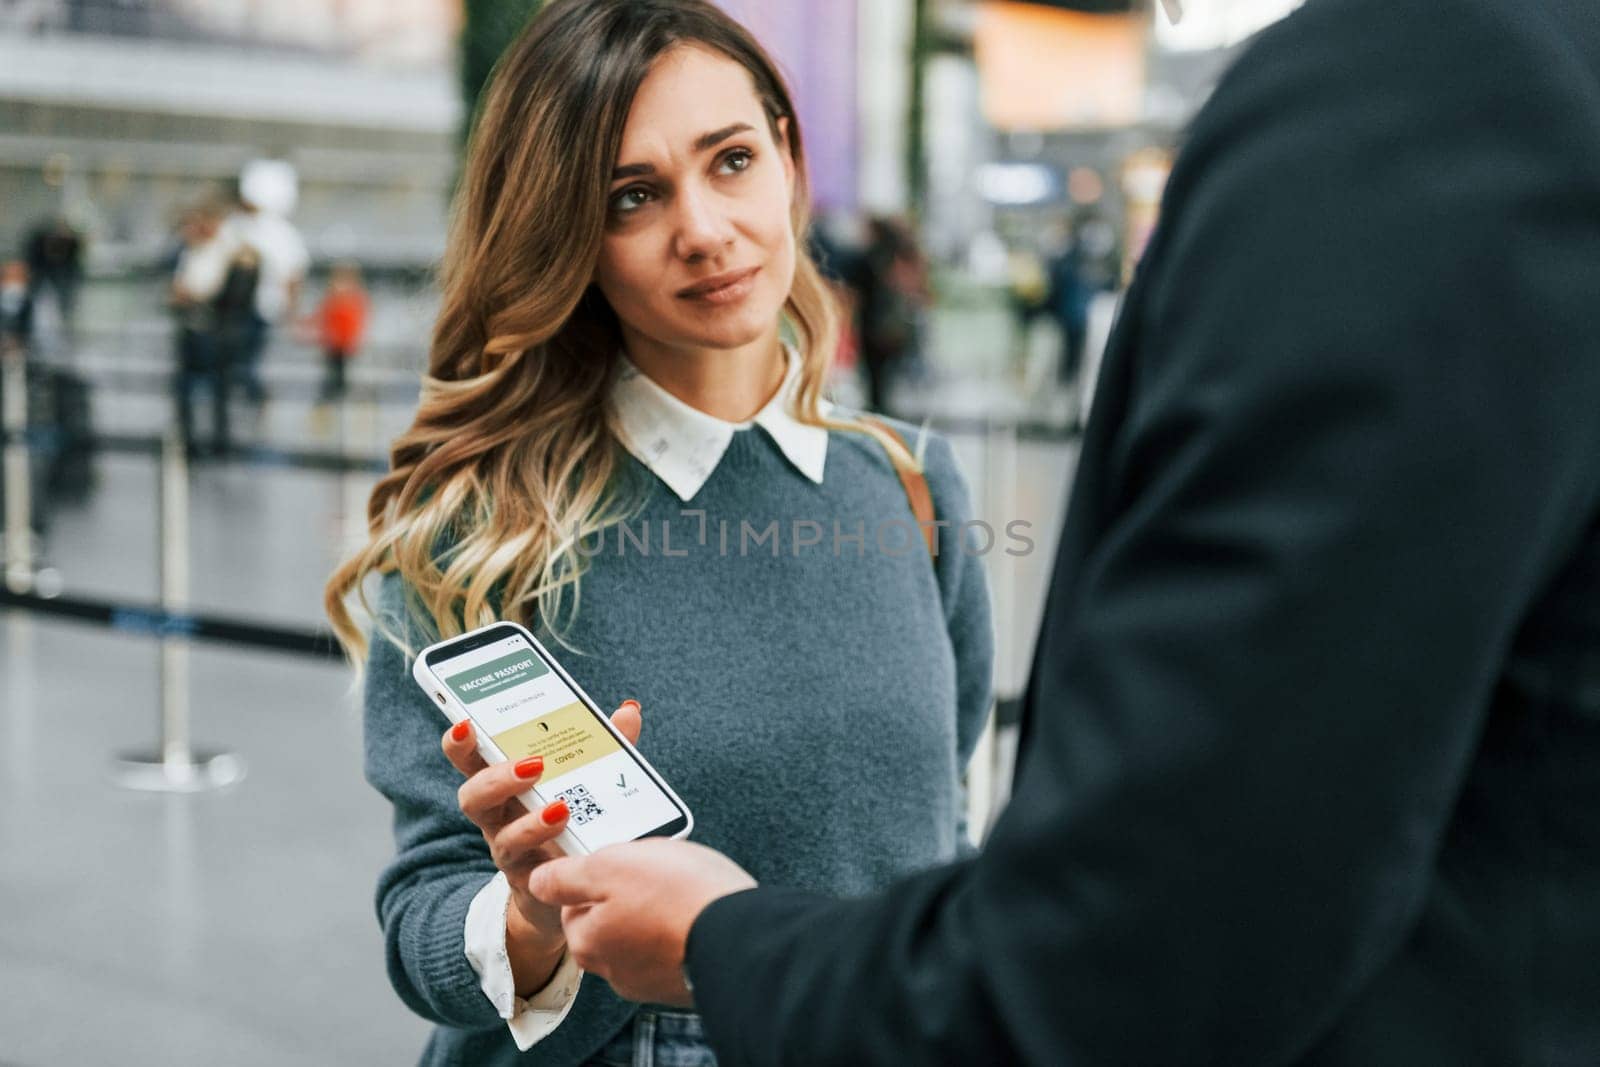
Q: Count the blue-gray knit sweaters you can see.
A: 1